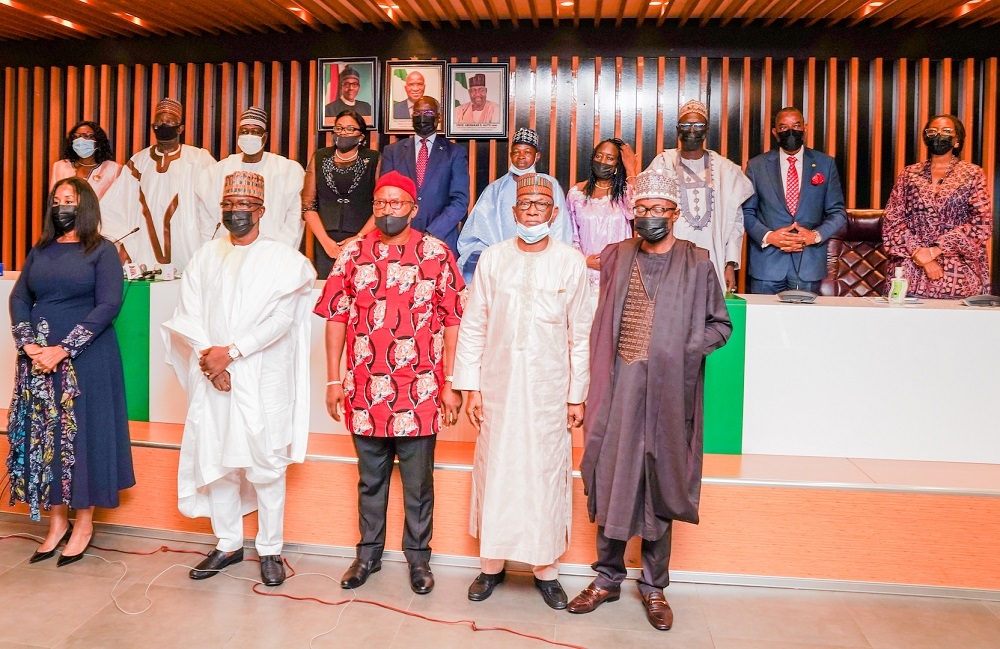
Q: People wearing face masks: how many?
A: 15